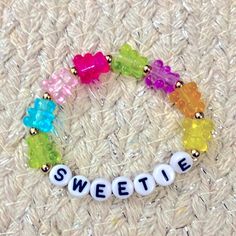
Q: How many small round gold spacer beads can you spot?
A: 9